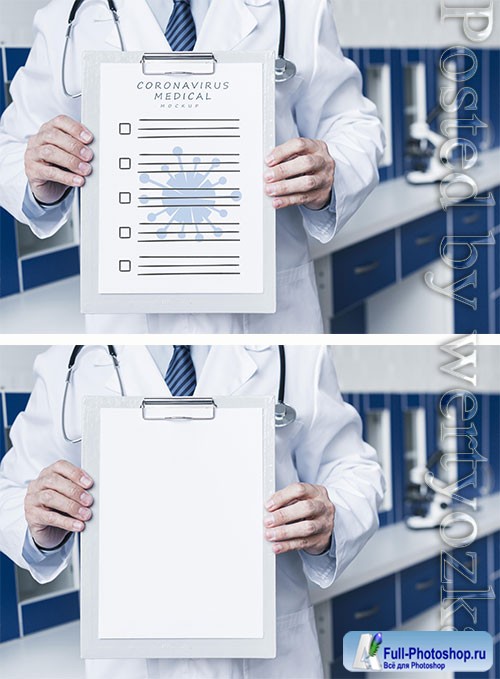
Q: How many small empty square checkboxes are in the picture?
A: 5